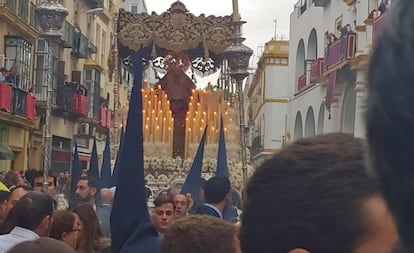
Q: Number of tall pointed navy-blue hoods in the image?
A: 7